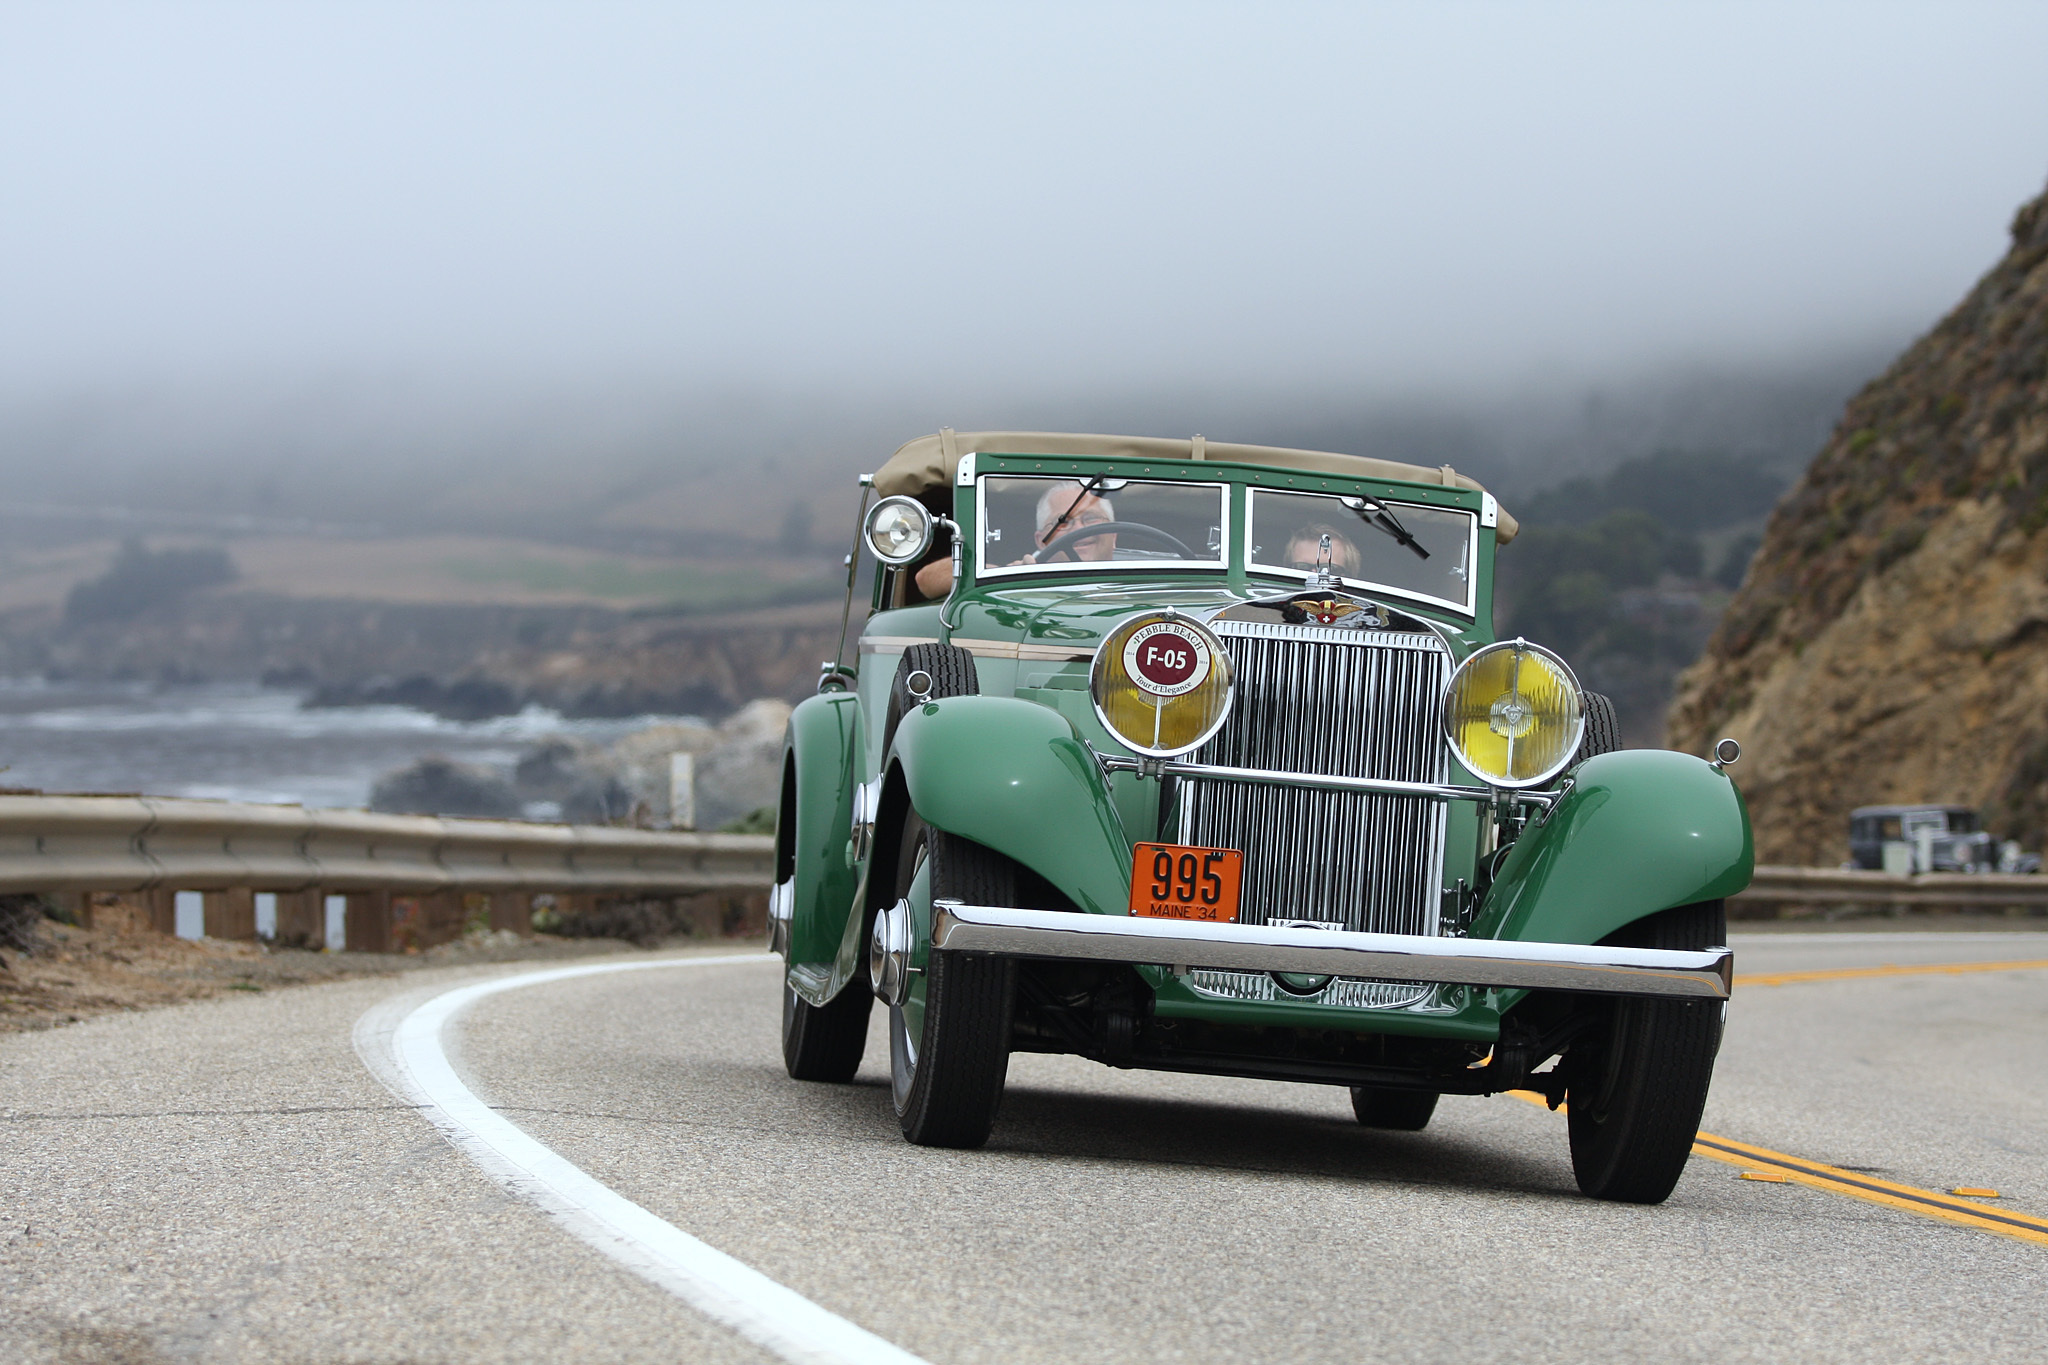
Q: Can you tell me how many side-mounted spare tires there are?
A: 2